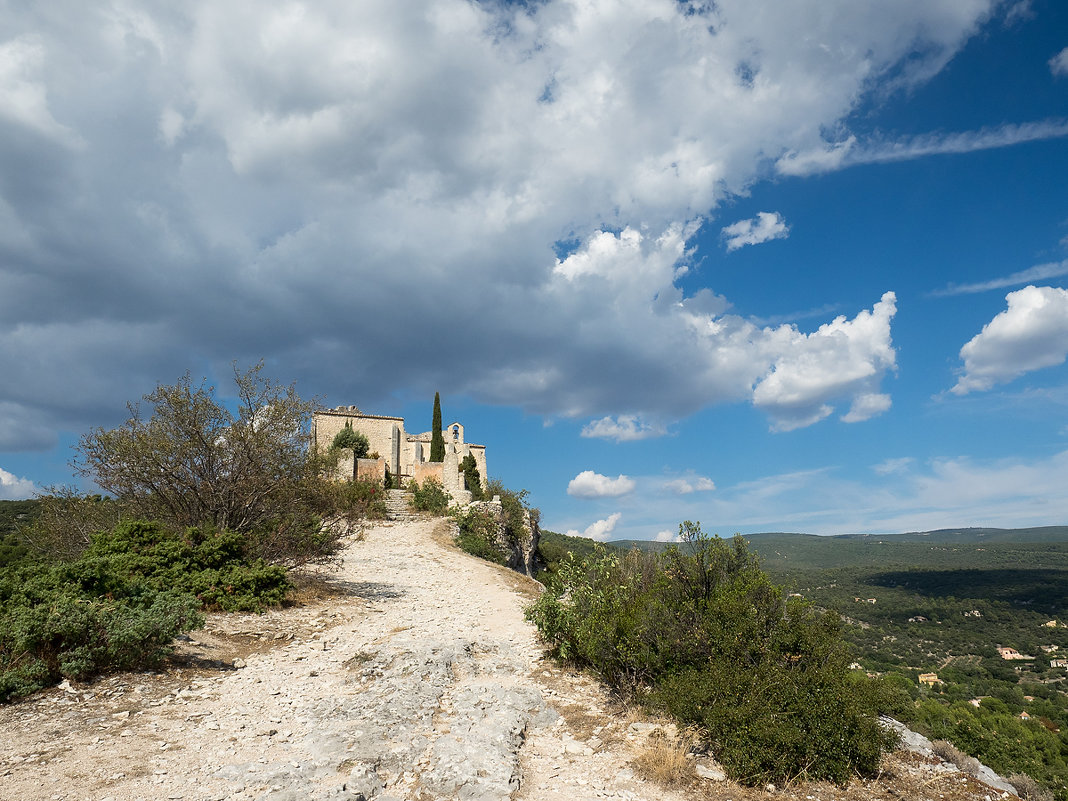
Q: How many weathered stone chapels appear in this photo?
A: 1